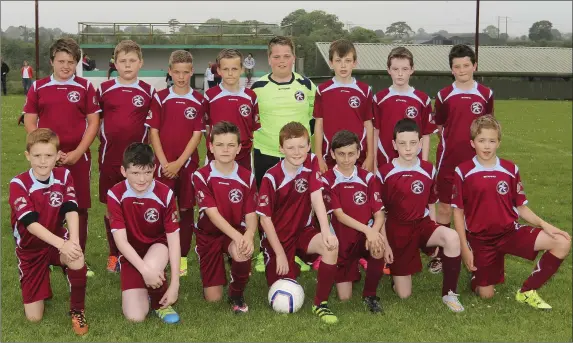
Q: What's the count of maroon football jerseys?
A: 14